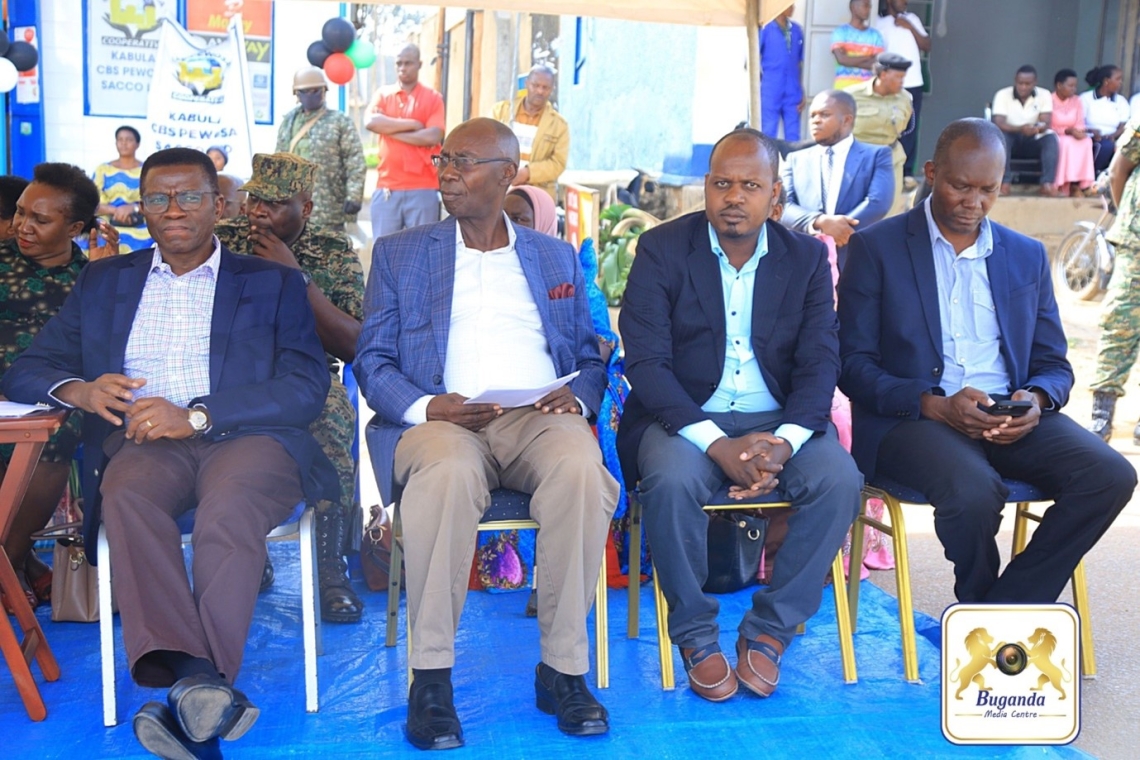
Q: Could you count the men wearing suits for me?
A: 5